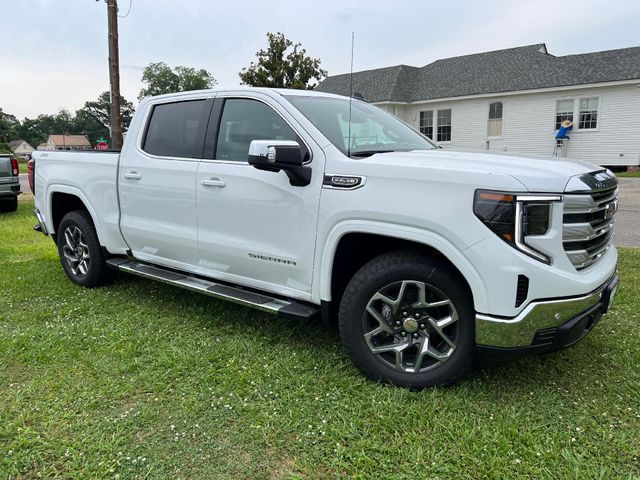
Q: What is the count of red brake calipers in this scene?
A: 0